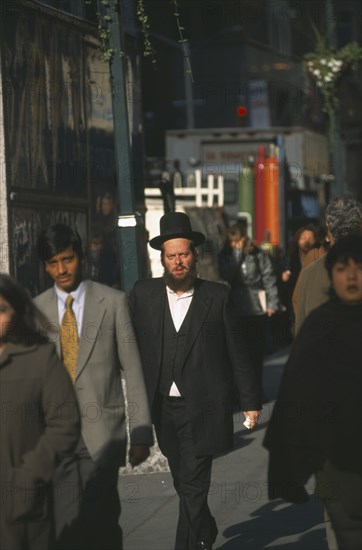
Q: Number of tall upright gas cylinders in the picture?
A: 3